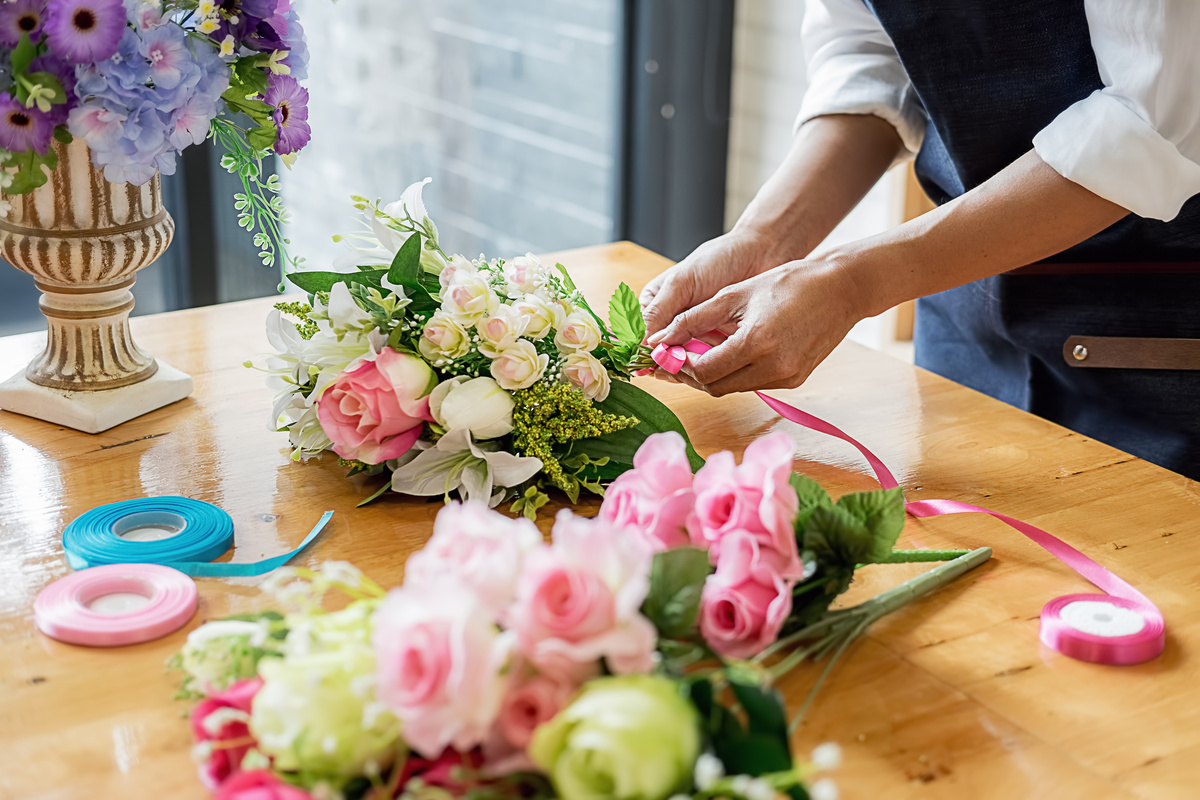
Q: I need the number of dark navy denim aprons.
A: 1